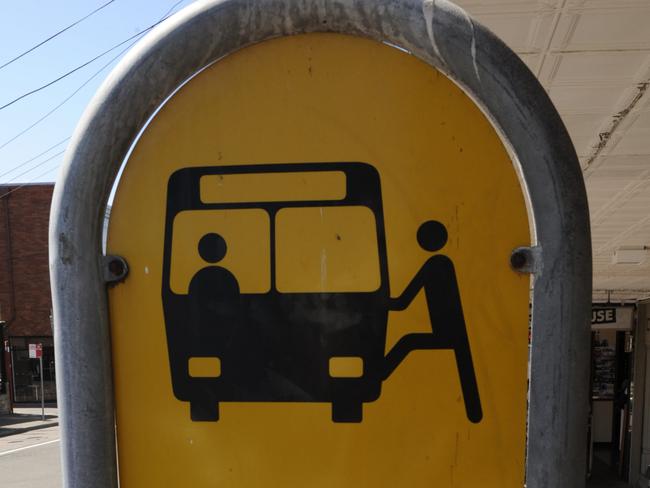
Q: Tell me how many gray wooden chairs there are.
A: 0